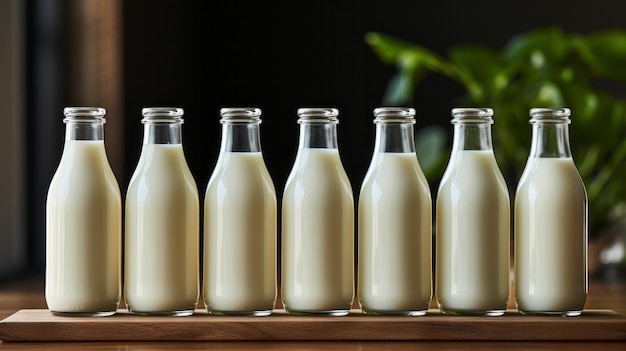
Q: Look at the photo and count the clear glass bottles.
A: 7